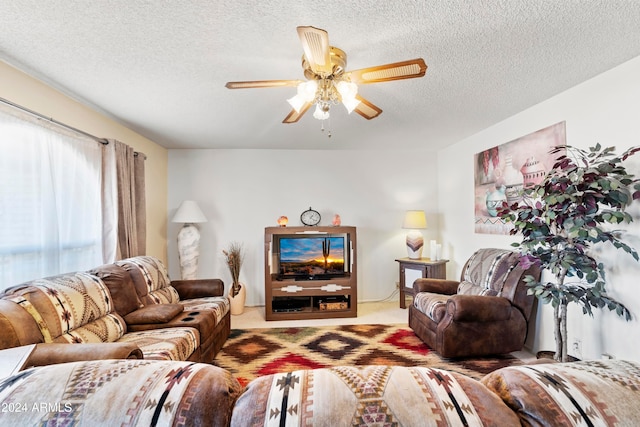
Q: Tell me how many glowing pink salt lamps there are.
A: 2